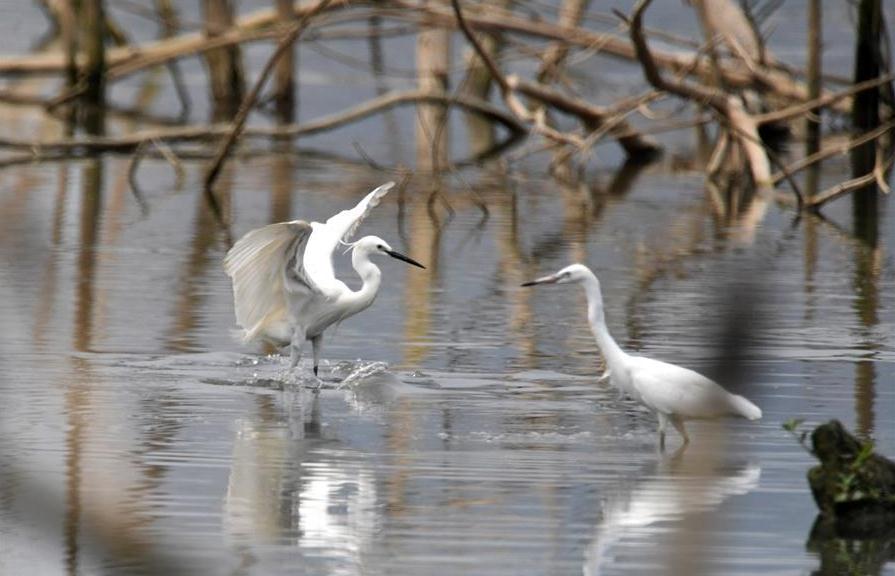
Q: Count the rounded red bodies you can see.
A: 0